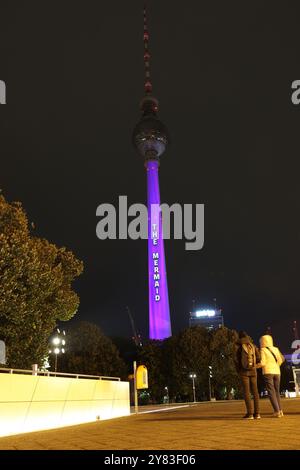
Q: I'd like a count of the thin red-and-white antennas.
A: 1